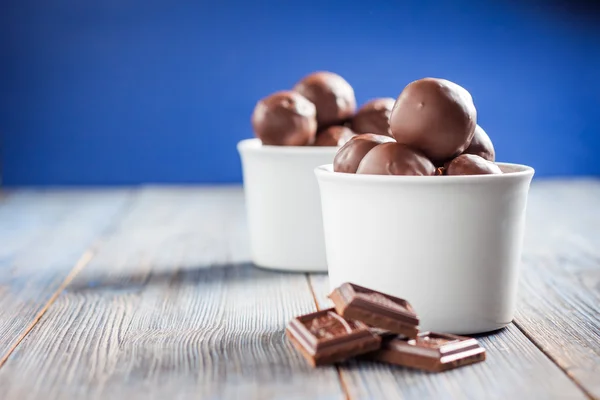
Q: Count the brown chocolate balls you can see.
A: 9